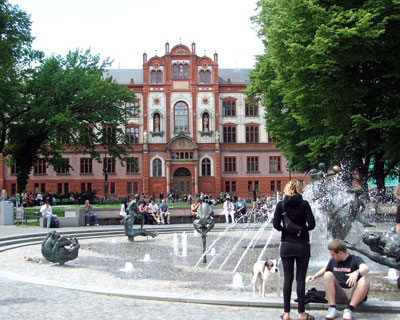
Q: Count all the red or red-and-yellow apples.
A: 0